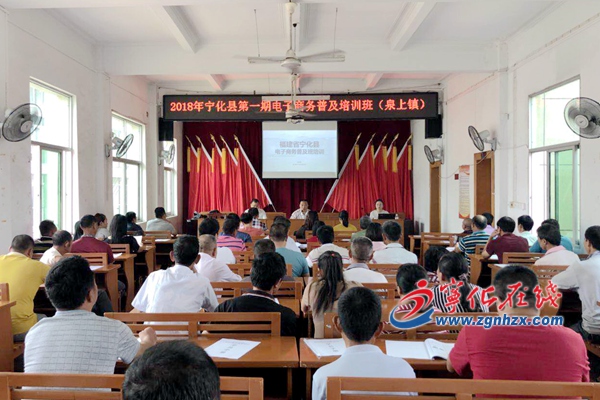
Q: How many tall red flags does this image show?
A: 10